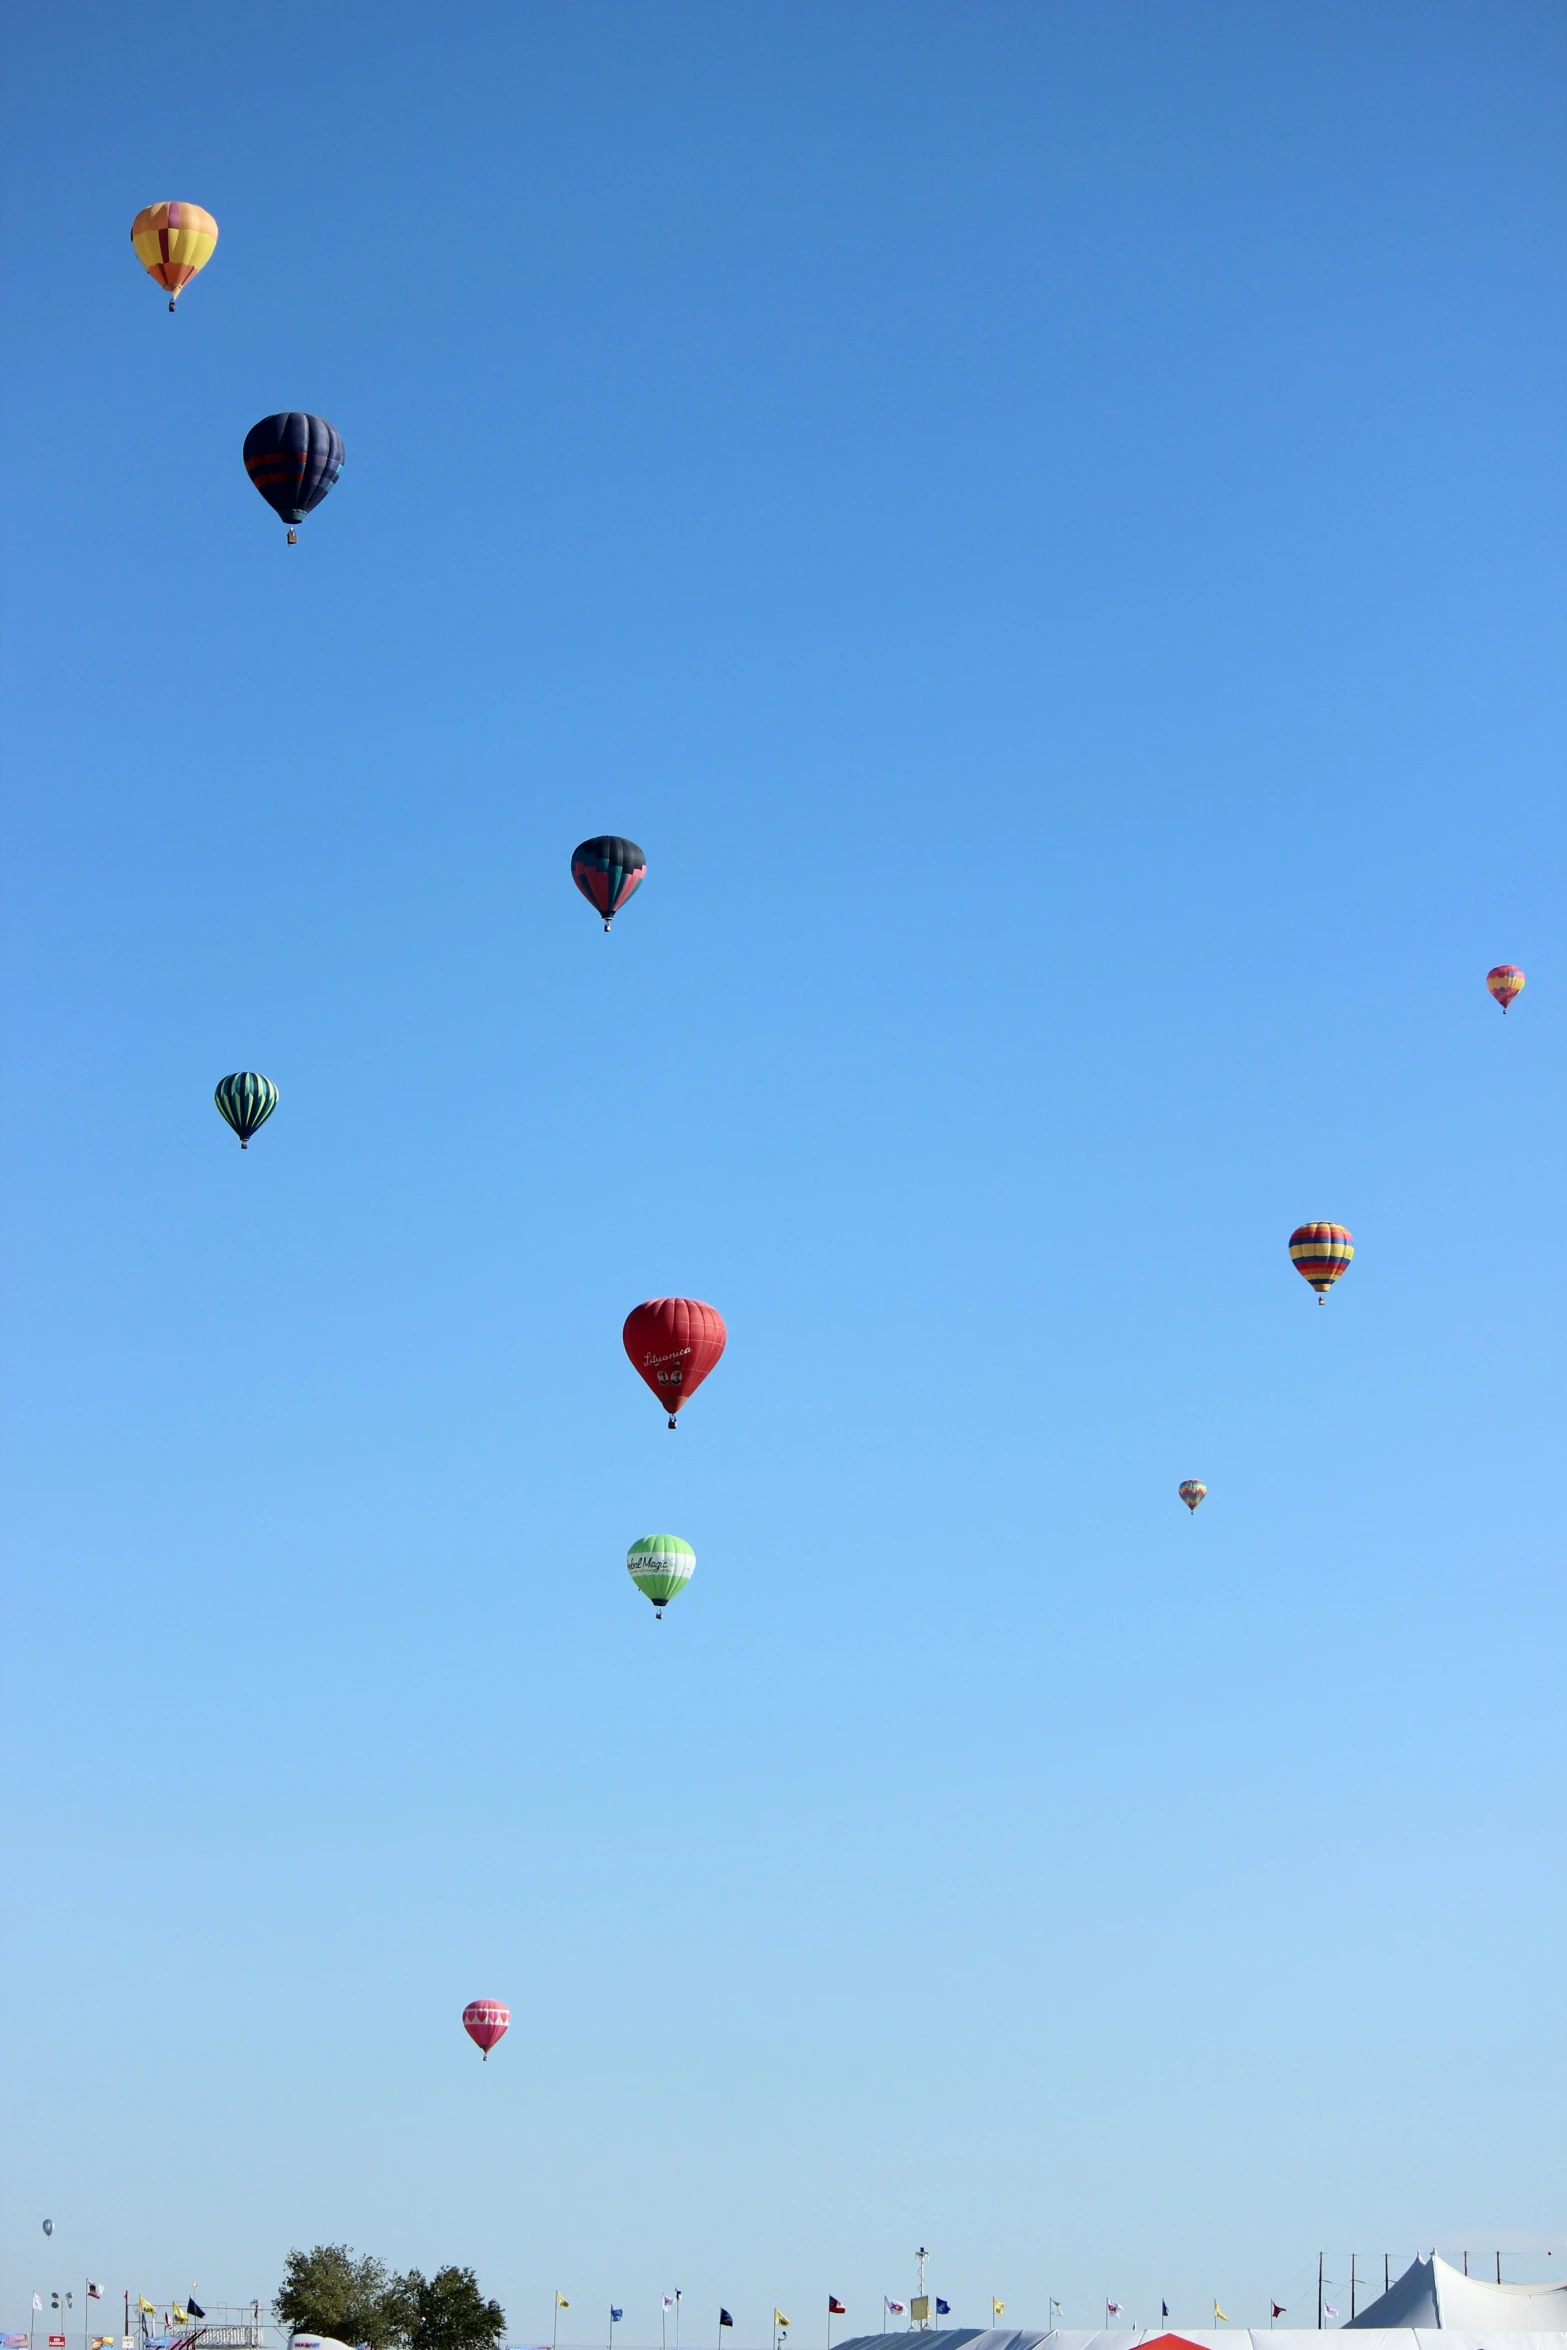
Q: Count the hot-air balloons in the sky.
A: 11